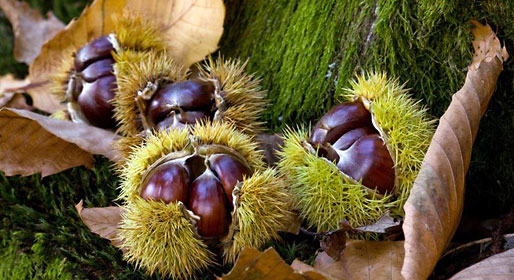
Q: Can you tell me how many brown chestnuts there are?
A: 12